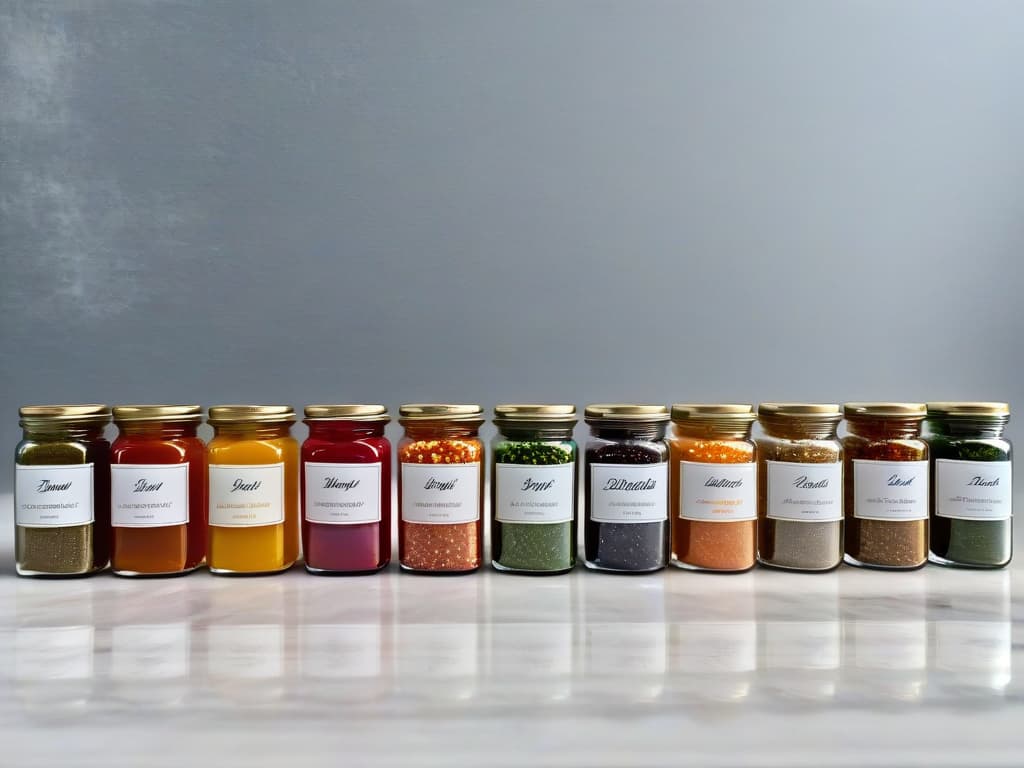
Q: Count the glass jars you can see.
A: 11